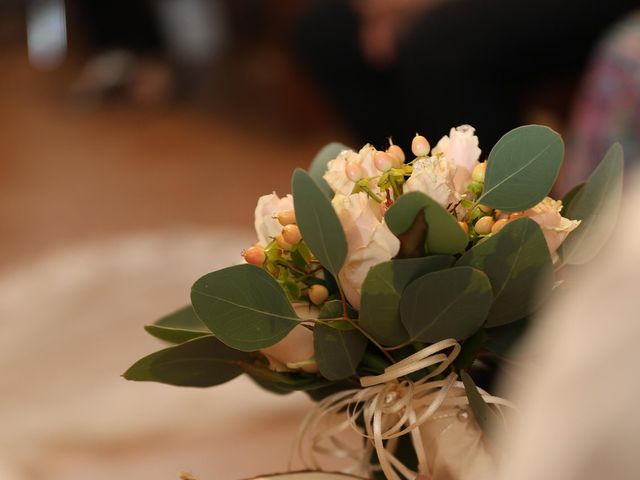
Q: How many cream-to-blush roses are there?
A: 7